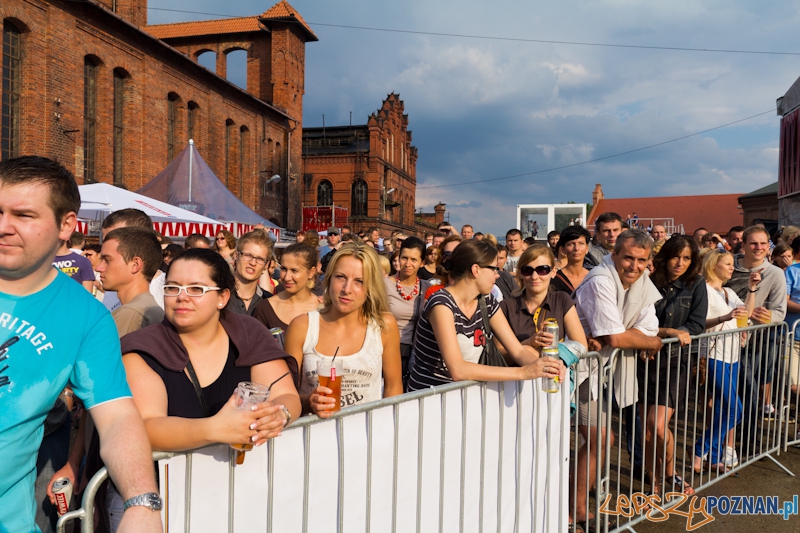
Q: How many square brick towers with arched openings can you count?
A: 1